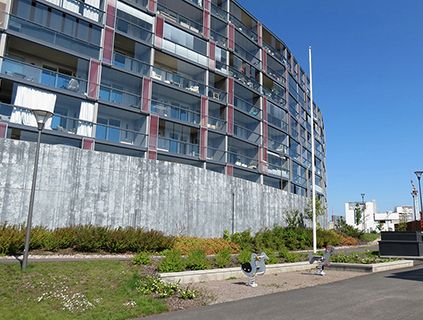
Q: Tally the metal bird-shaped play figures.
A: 2